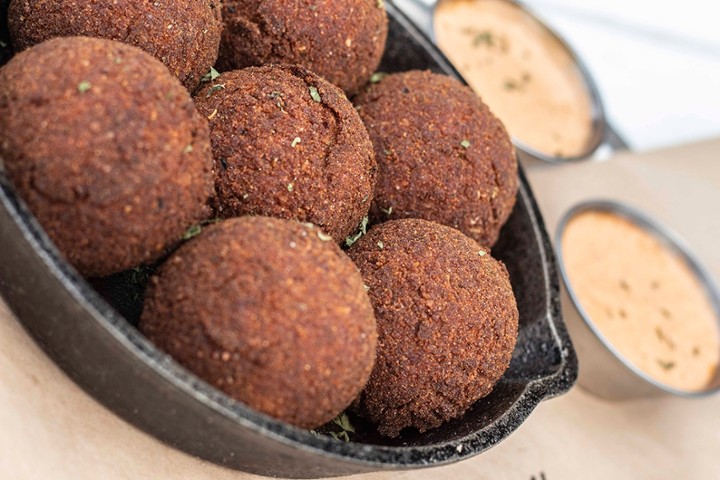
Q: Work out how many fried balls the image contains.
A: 7